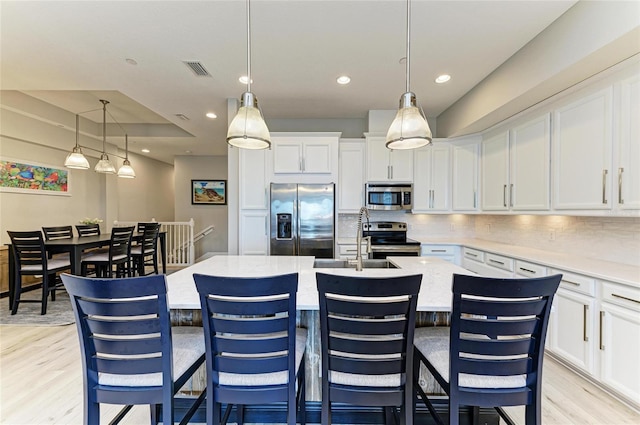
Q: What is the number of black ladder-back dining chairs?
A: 6